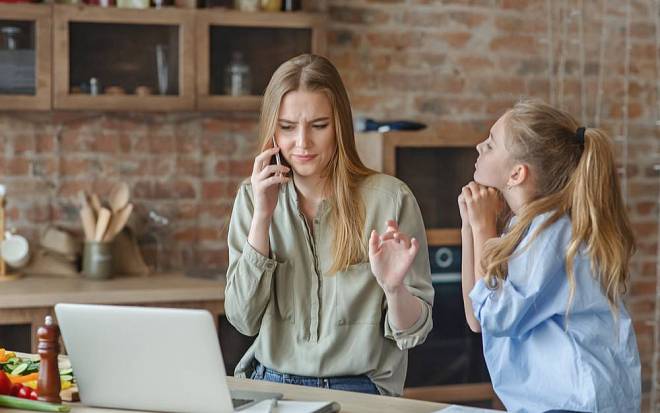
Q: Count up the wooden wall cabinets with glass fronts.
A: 3